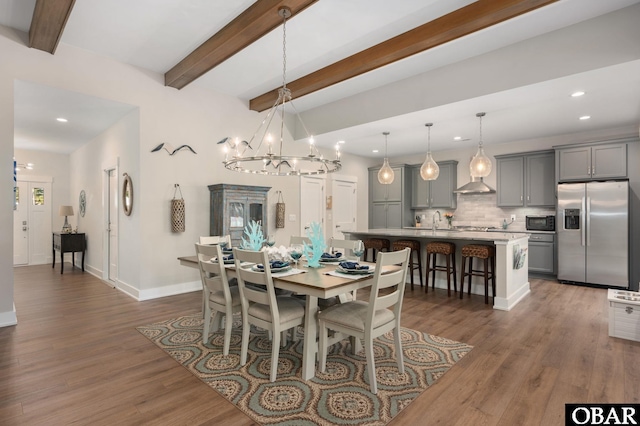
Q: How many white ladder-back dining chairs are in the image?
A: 6